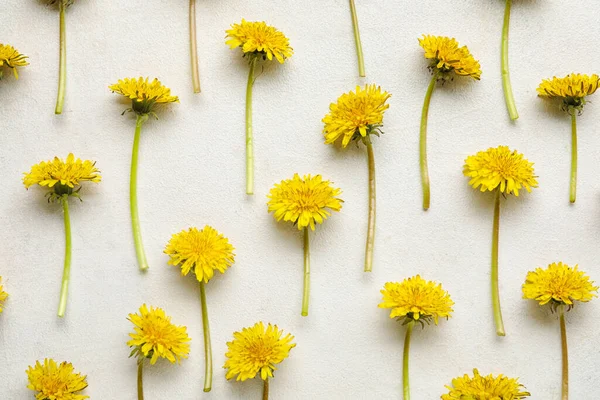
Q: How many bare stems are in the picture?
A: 4